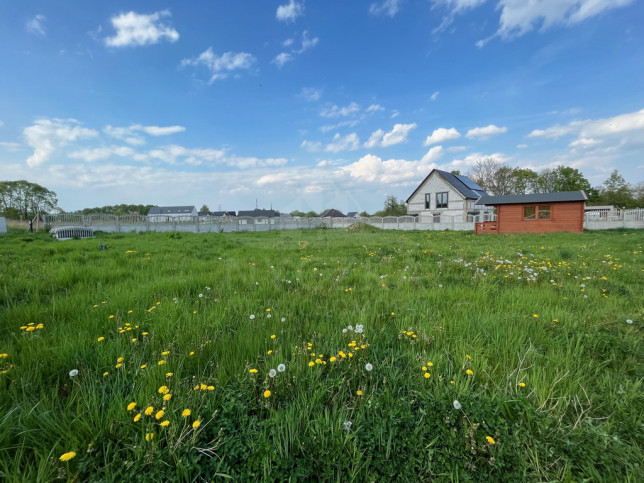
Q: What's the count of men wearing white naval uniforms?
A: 0